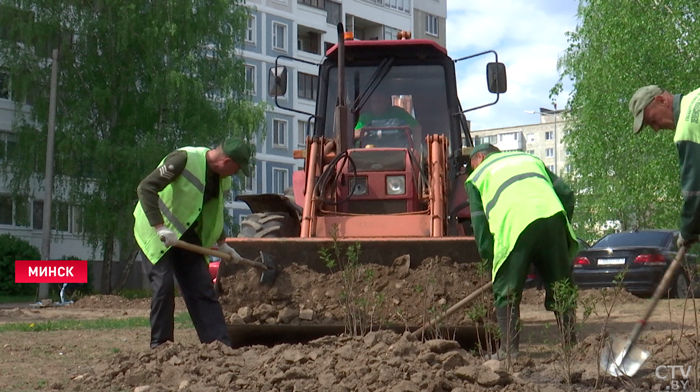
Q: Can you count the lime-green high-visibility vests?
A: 3